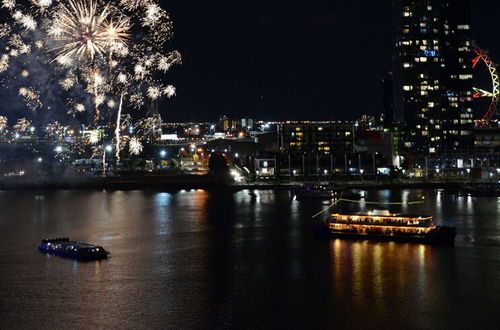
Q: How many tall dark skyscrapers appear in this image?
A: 1